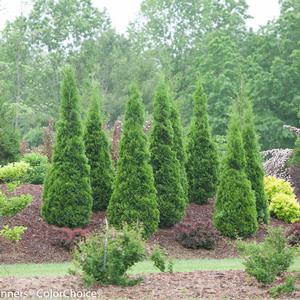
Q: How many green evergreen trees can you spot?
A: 8